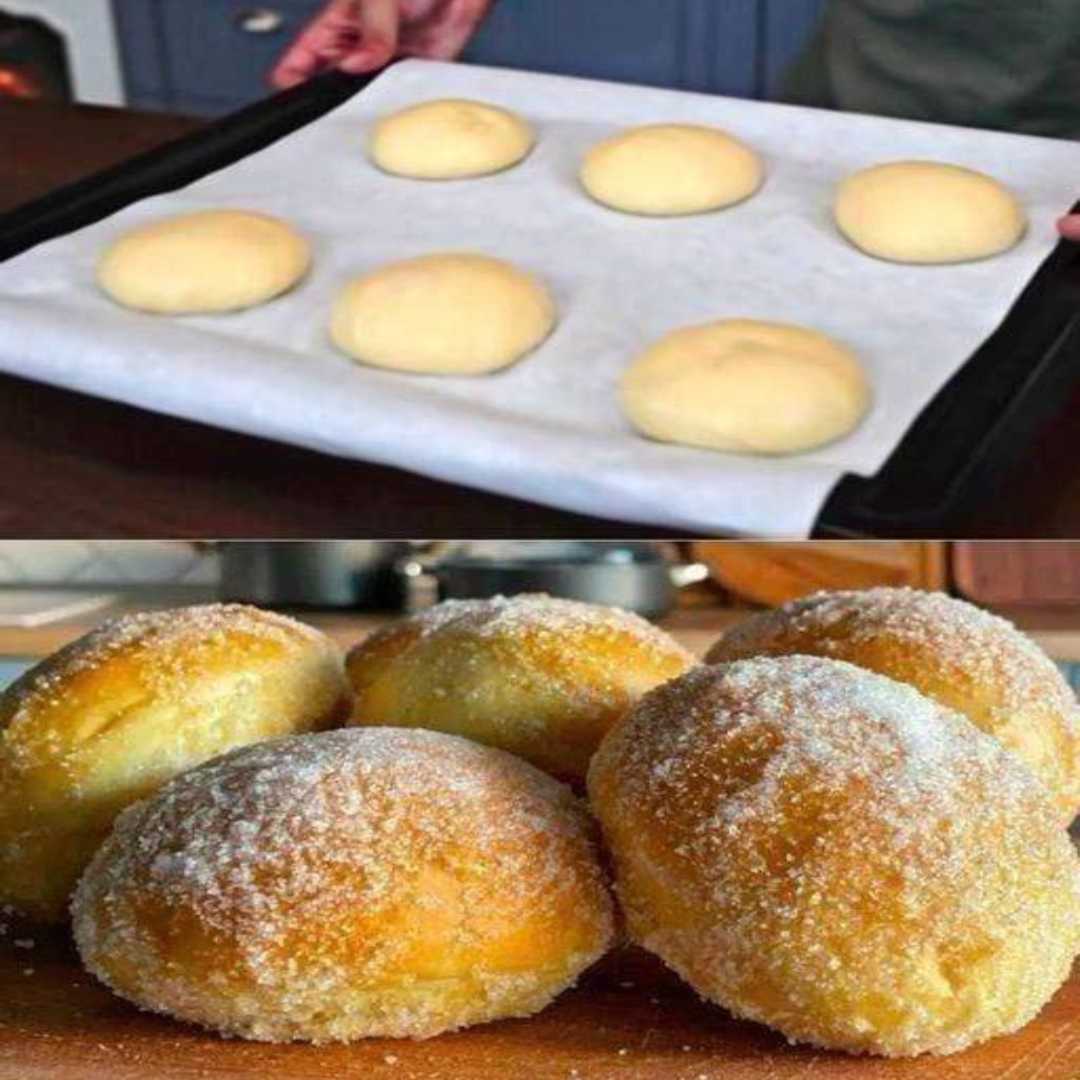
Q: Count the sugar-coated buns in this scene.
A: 5